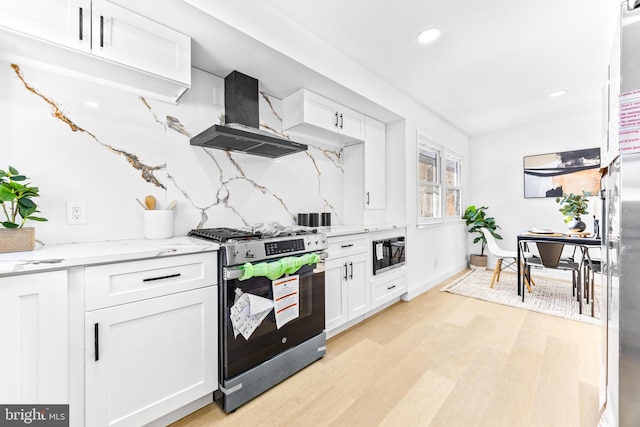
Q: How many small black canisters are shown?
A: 3